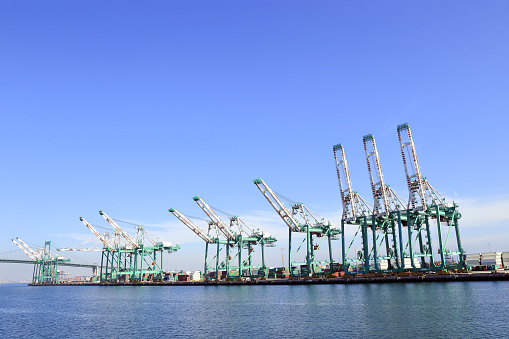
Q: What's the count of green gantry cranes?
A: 11